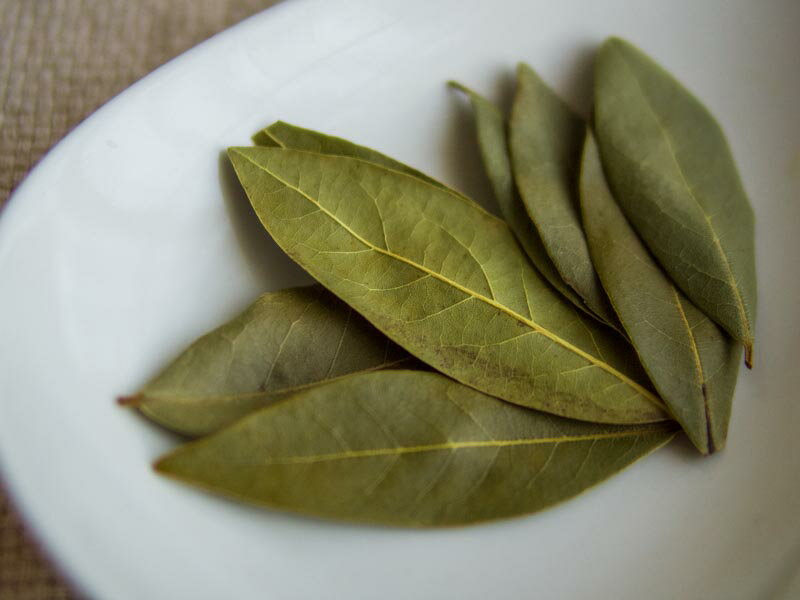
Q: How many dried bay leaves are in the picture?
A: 8